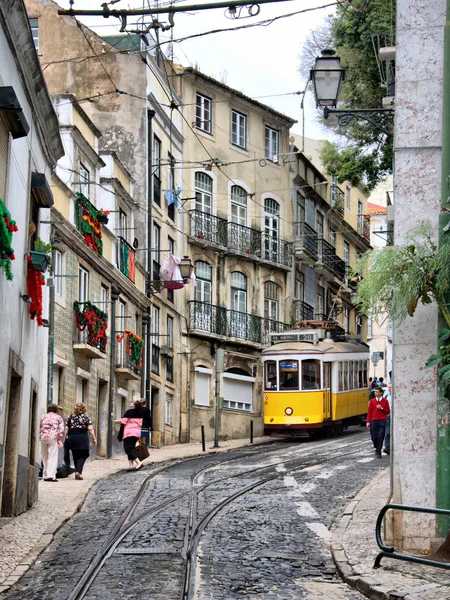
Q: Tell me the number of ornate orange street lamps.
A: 0